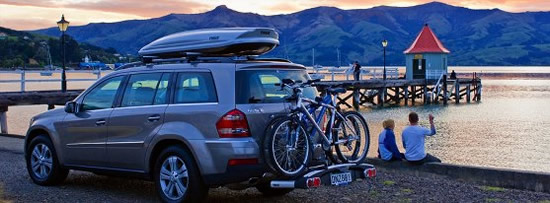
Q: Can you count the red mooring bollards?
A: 0